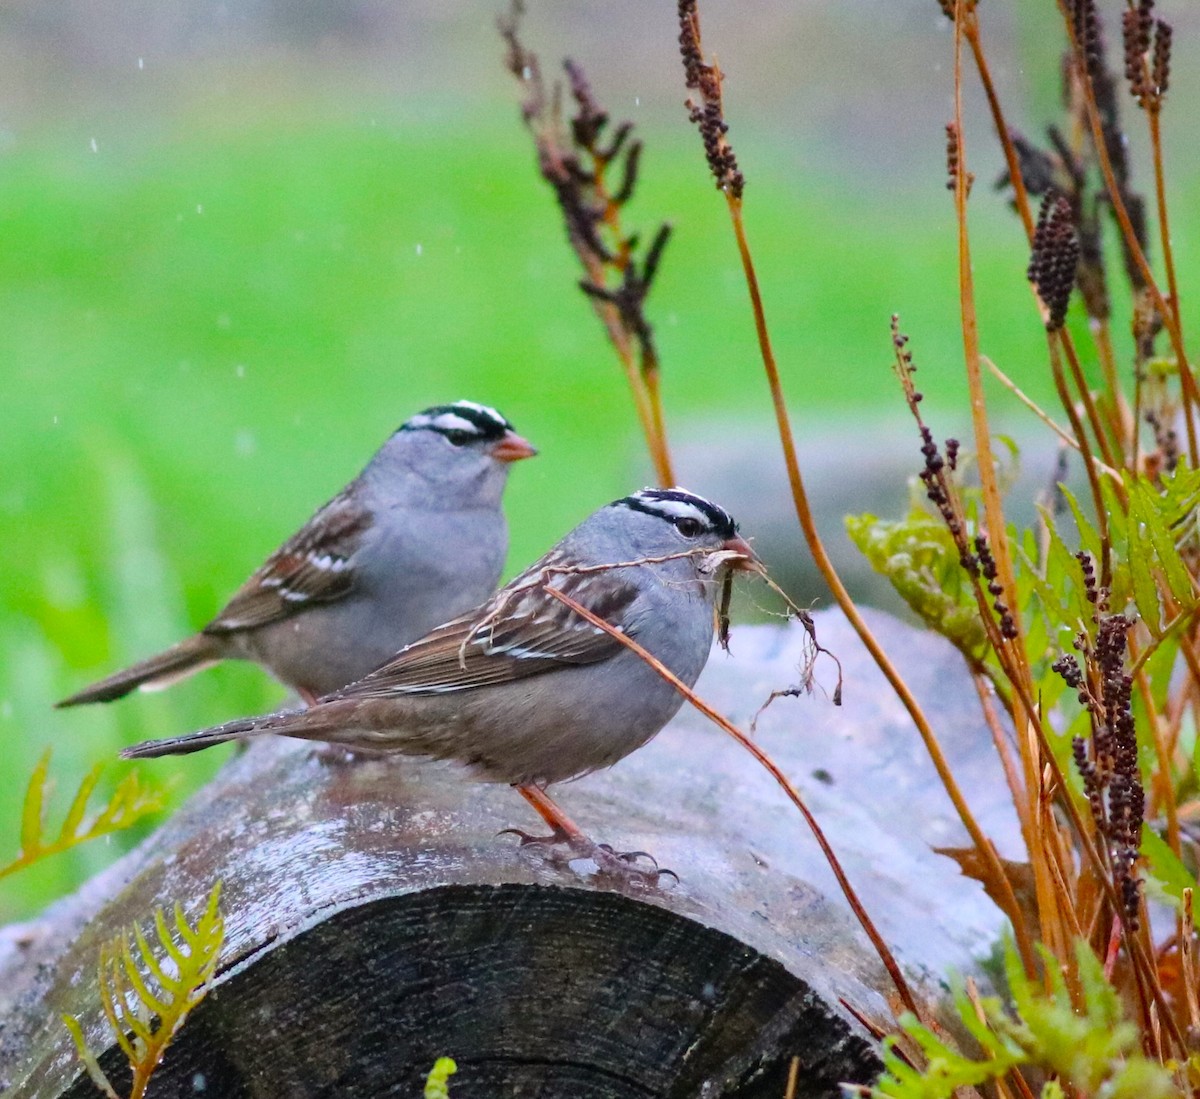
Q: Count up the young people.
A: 0